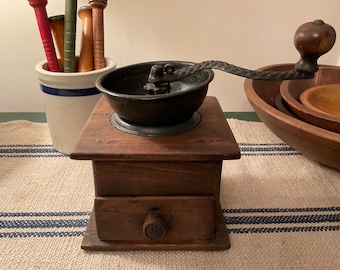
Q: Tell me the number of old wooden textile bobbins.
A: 5